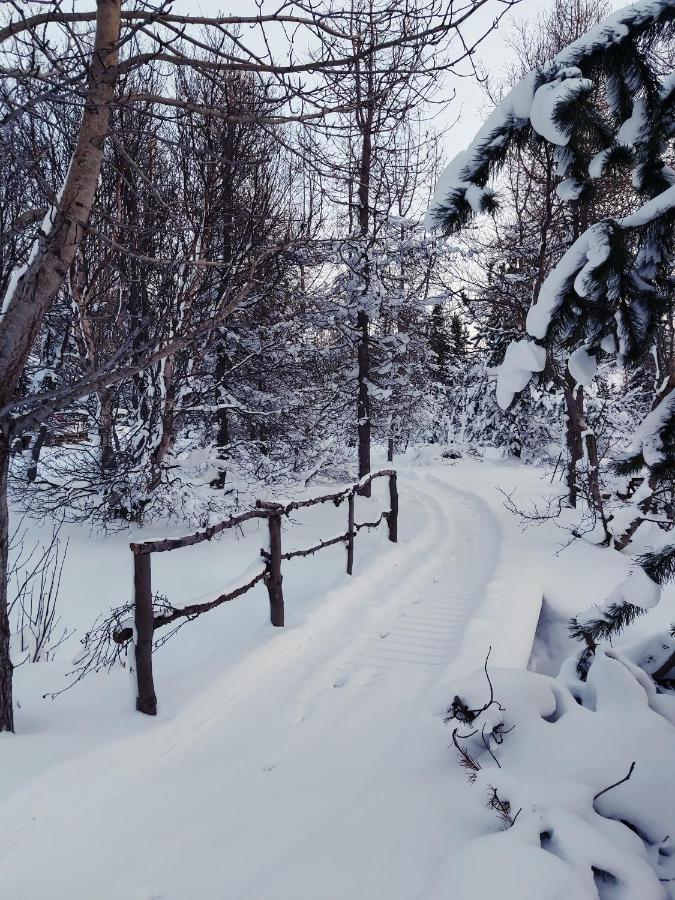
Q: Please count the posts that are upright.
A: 4